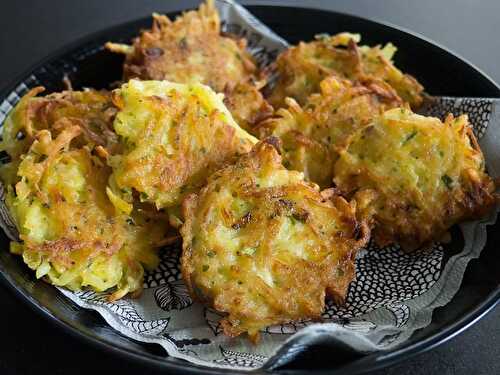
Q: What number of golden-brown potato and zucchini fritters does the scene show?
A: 8